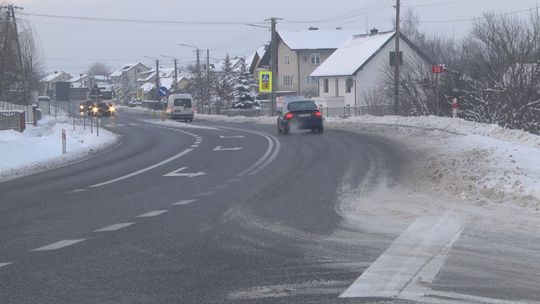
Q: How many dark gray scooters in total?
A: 0